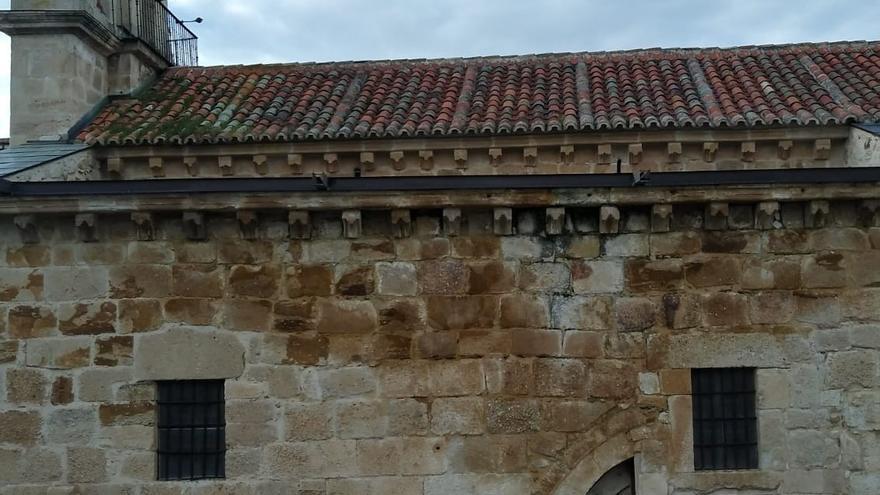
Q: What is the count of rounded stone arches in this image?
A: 1